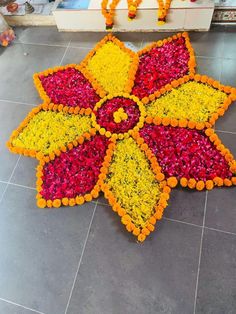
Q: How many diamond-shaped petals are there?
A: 8